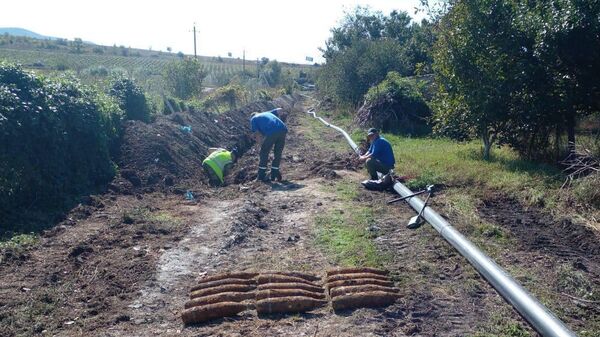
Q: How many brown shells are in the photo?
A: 15